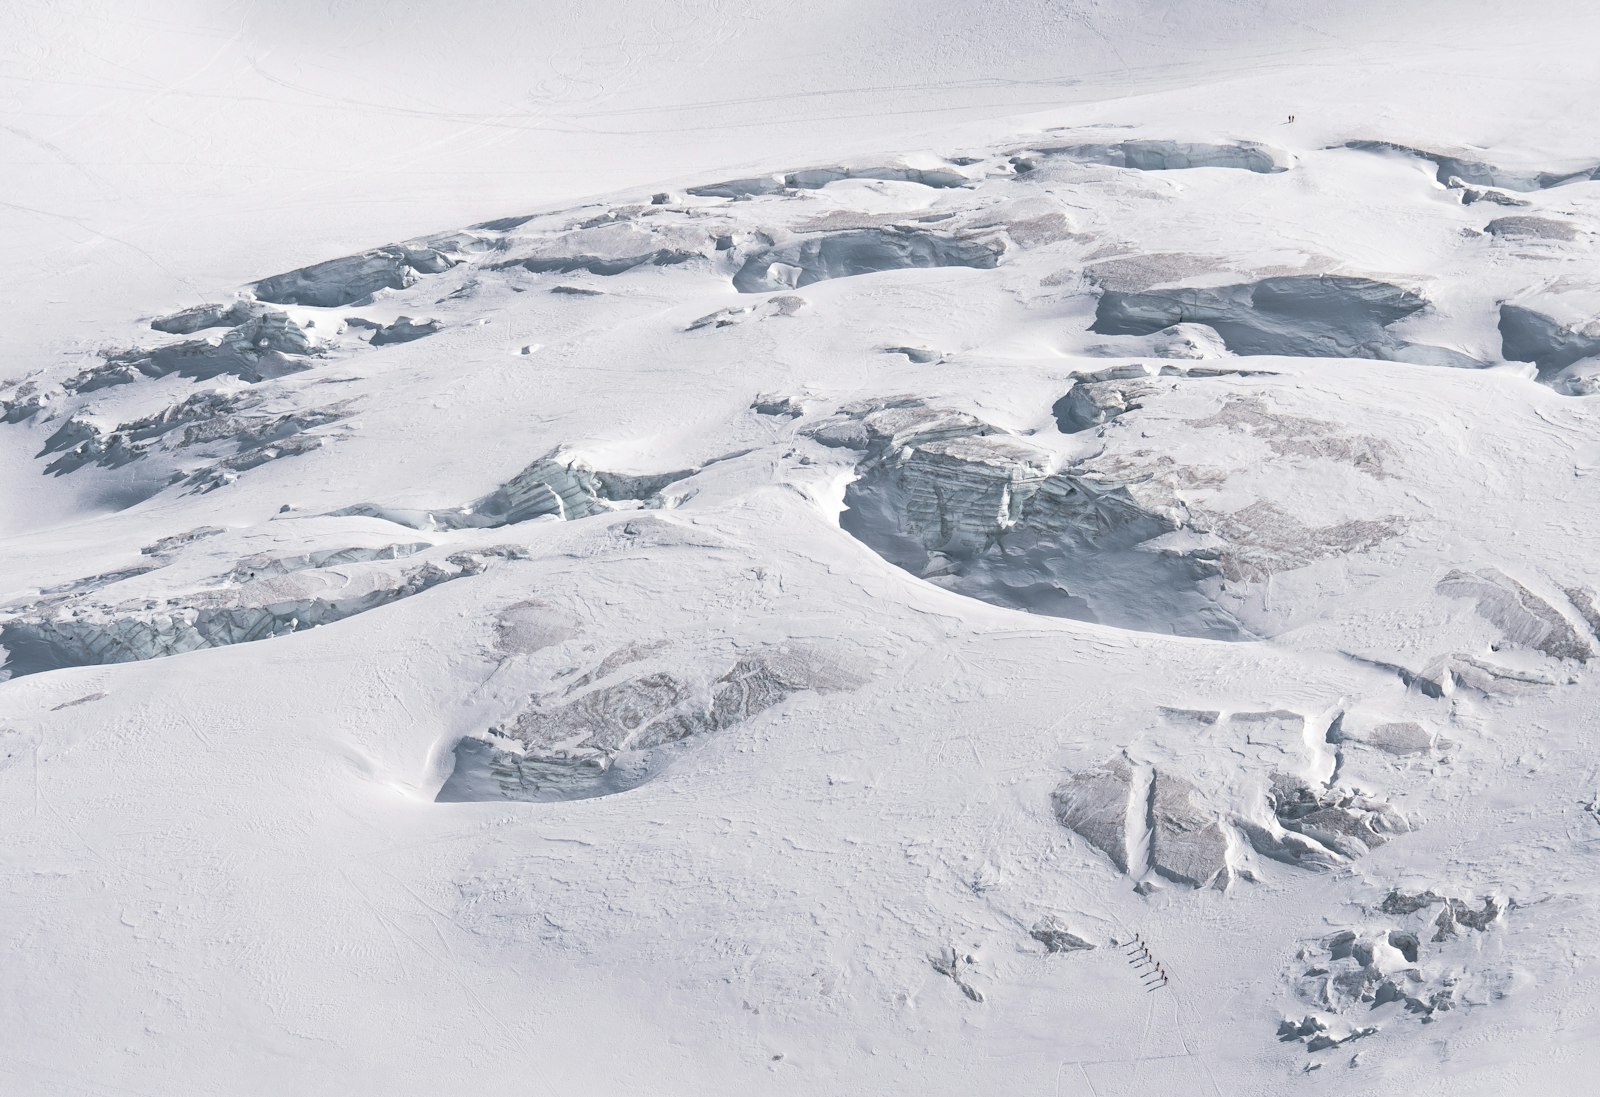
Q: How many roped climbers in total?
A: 7